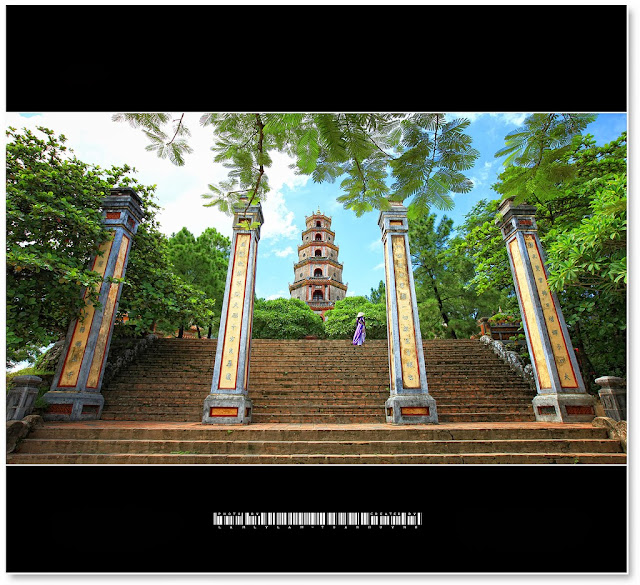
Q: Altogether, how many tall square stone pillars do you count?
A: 4